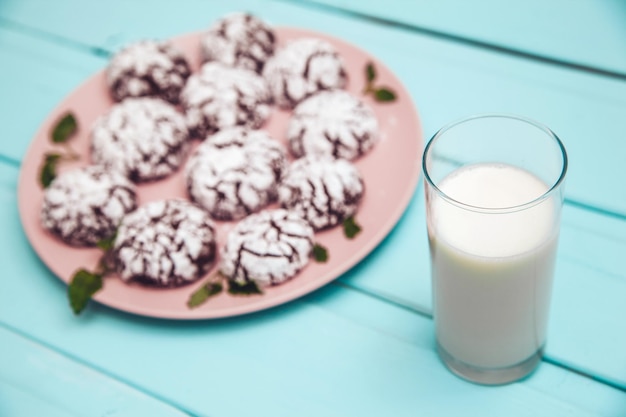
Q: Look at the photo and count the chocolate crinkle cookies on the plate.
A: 11